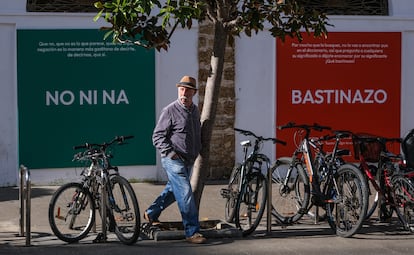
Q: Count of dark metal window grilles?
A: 2